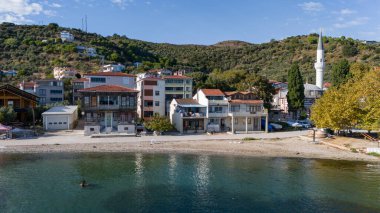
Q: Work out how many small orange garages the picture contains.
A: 0